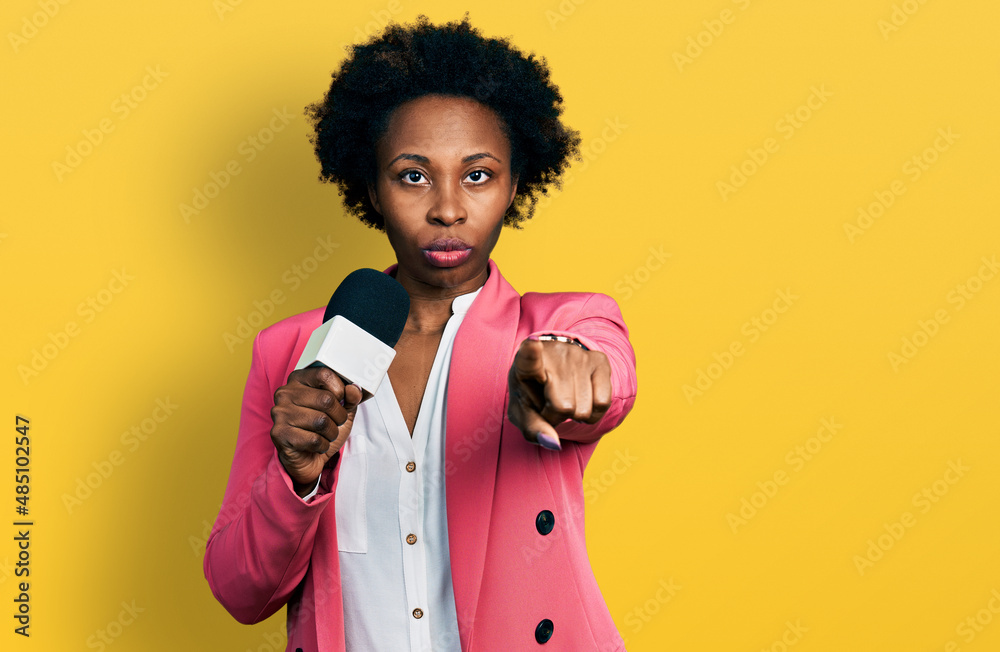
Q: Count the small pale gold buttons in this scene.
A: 3